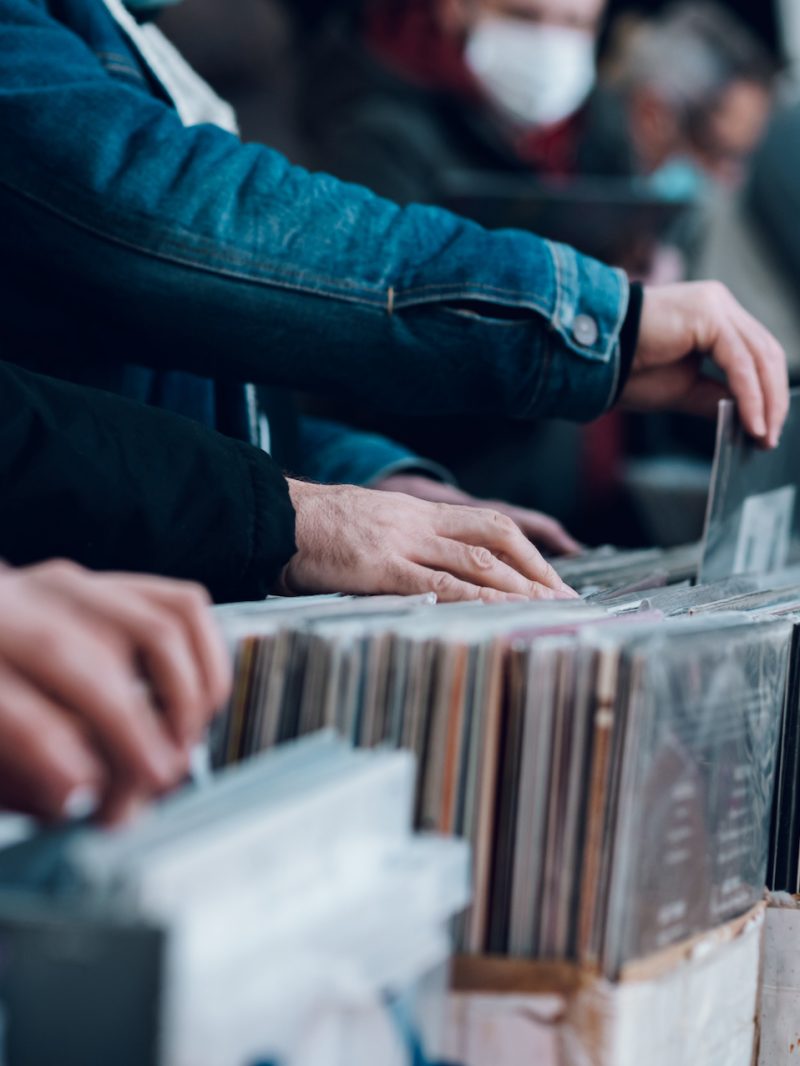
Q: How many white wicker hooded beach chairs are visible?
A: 0